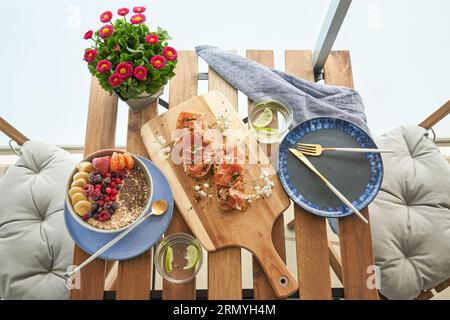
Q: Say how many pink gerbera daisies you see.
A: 14